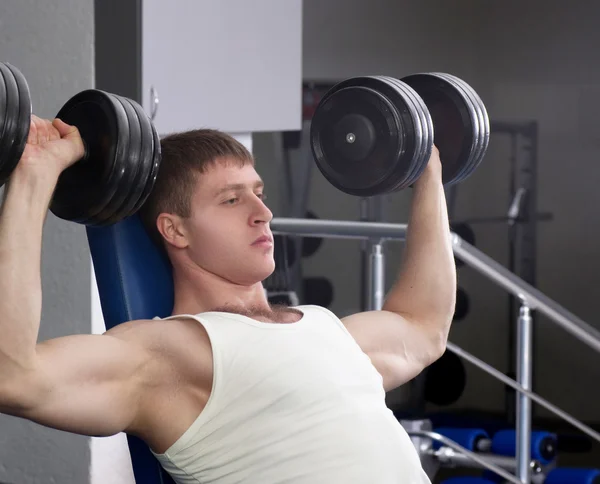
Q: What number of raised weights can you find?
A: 2